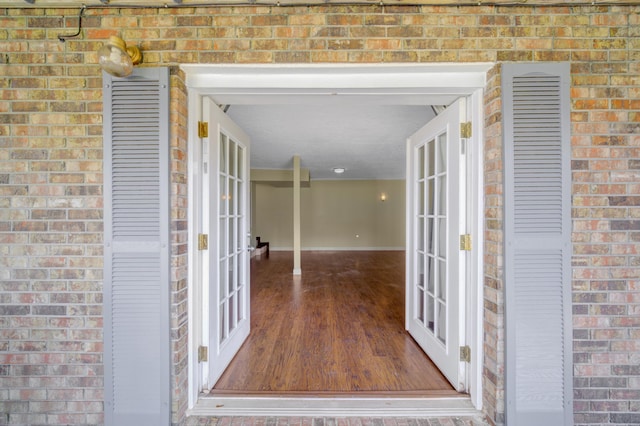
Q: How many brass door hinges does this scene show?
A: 6